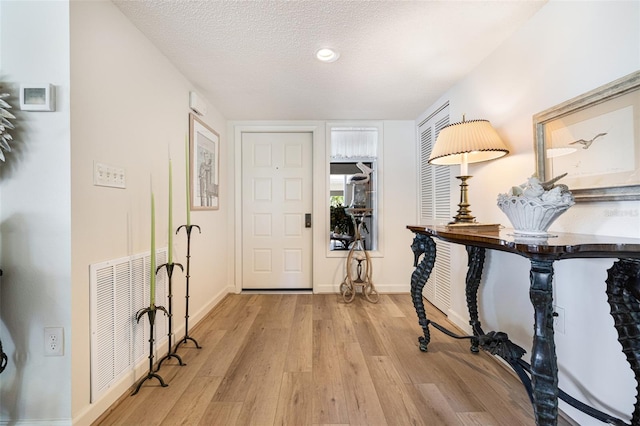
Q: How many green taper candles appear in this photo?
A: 3